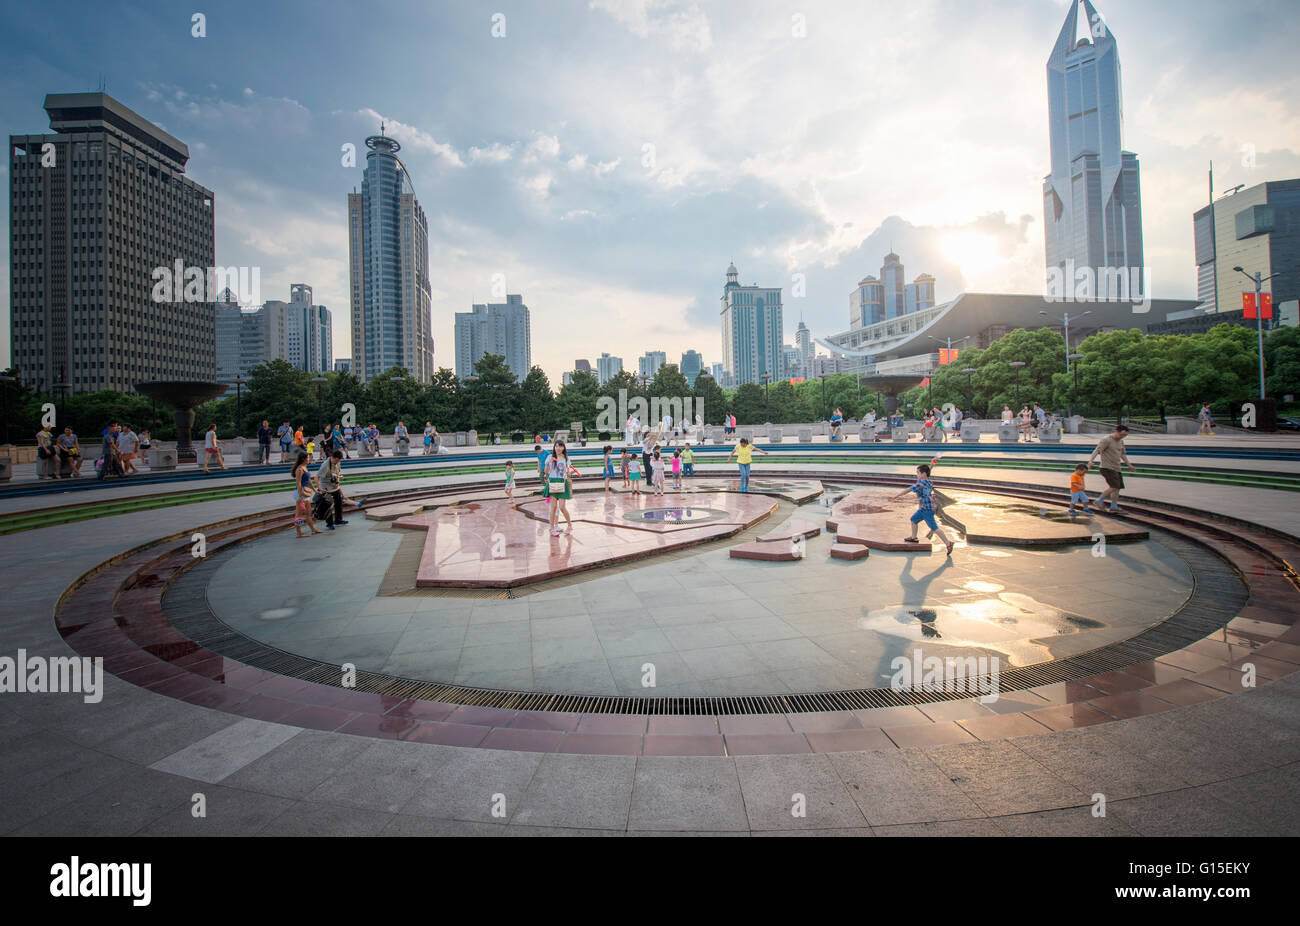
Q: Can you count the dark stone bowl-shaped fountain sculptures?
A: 2